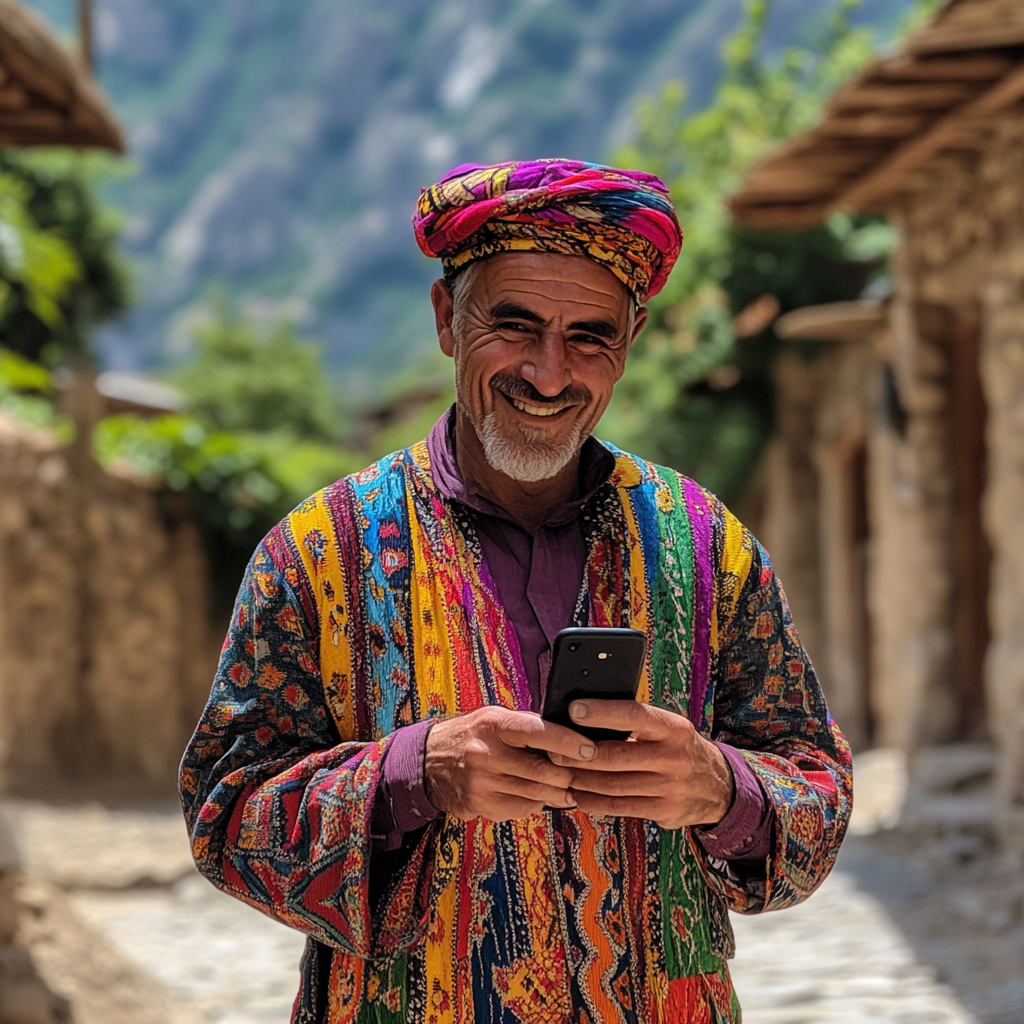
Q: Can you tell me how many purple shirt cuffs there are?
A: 2